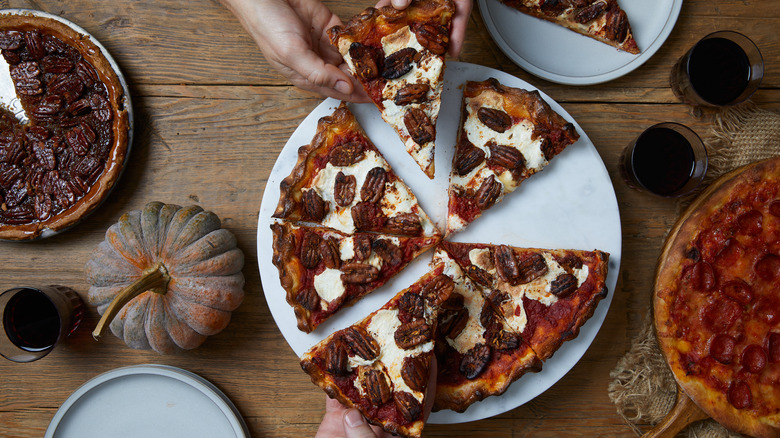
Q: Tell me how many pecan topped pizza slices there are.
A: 8